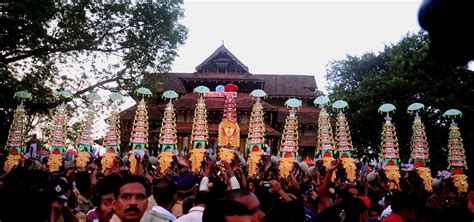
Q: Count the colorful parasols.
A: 15